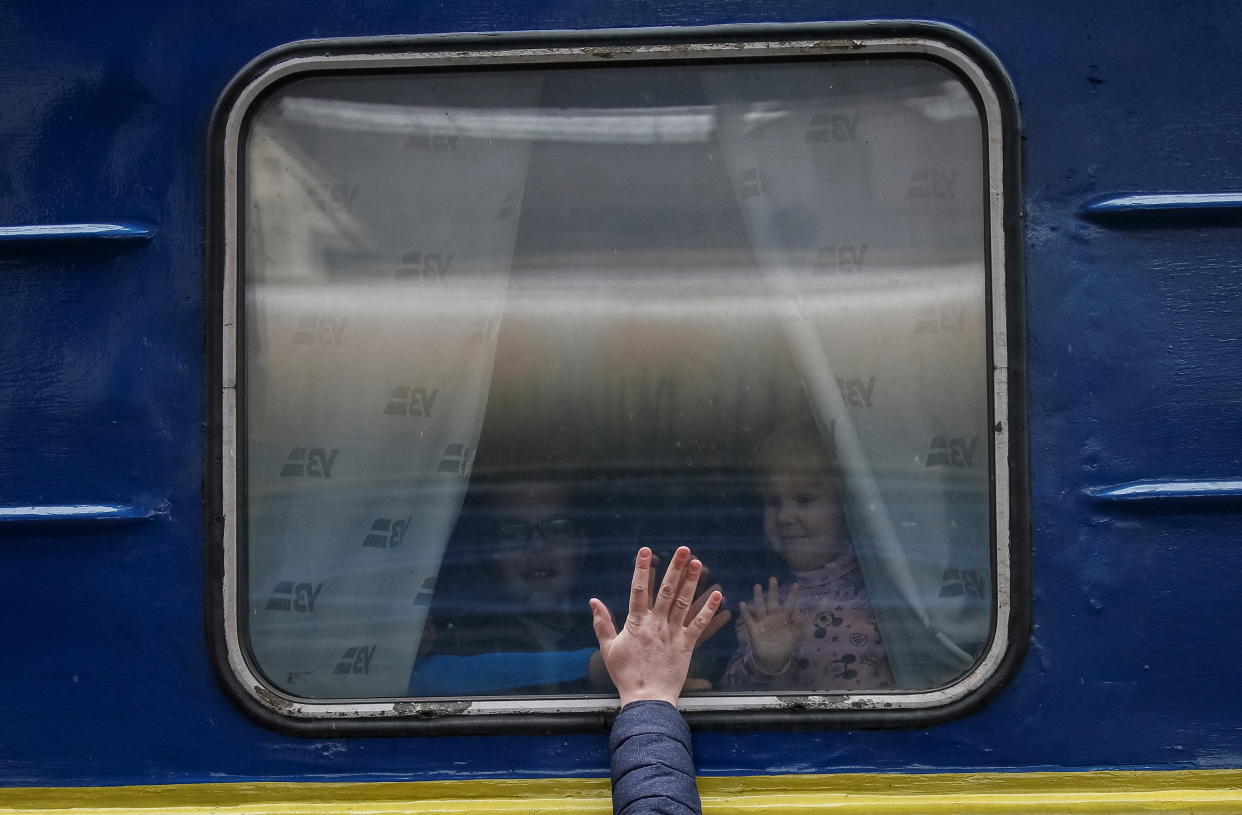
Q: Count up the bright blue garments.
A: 1